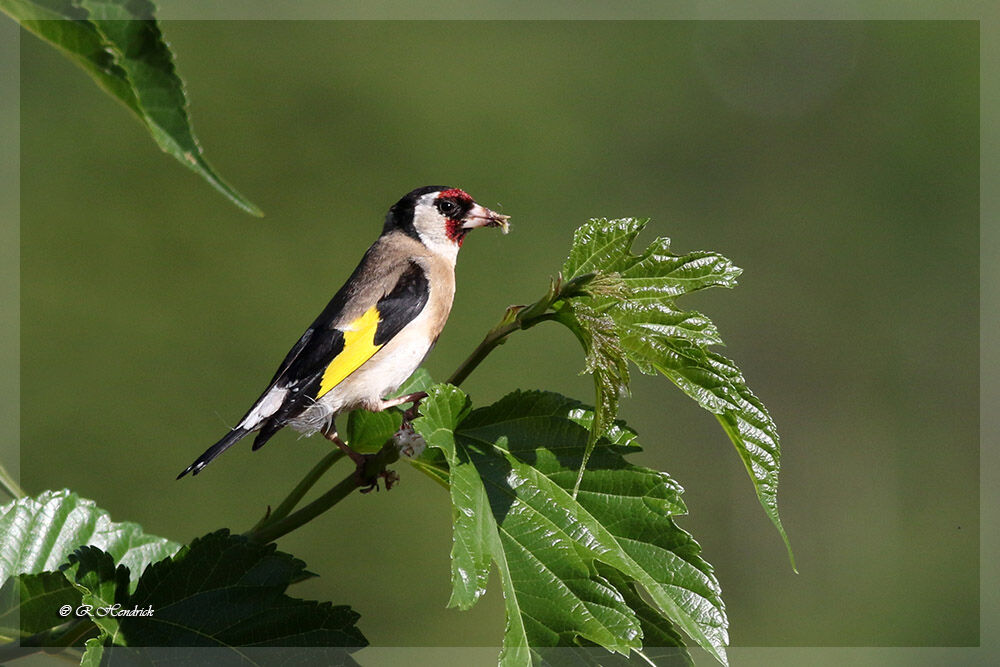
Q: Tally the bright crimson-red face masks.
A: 1